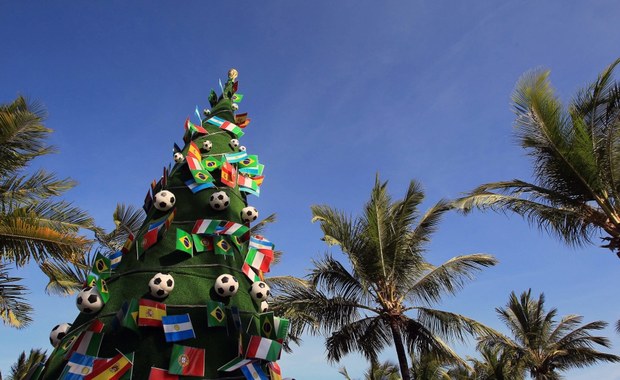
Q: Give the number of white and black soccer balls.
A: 15